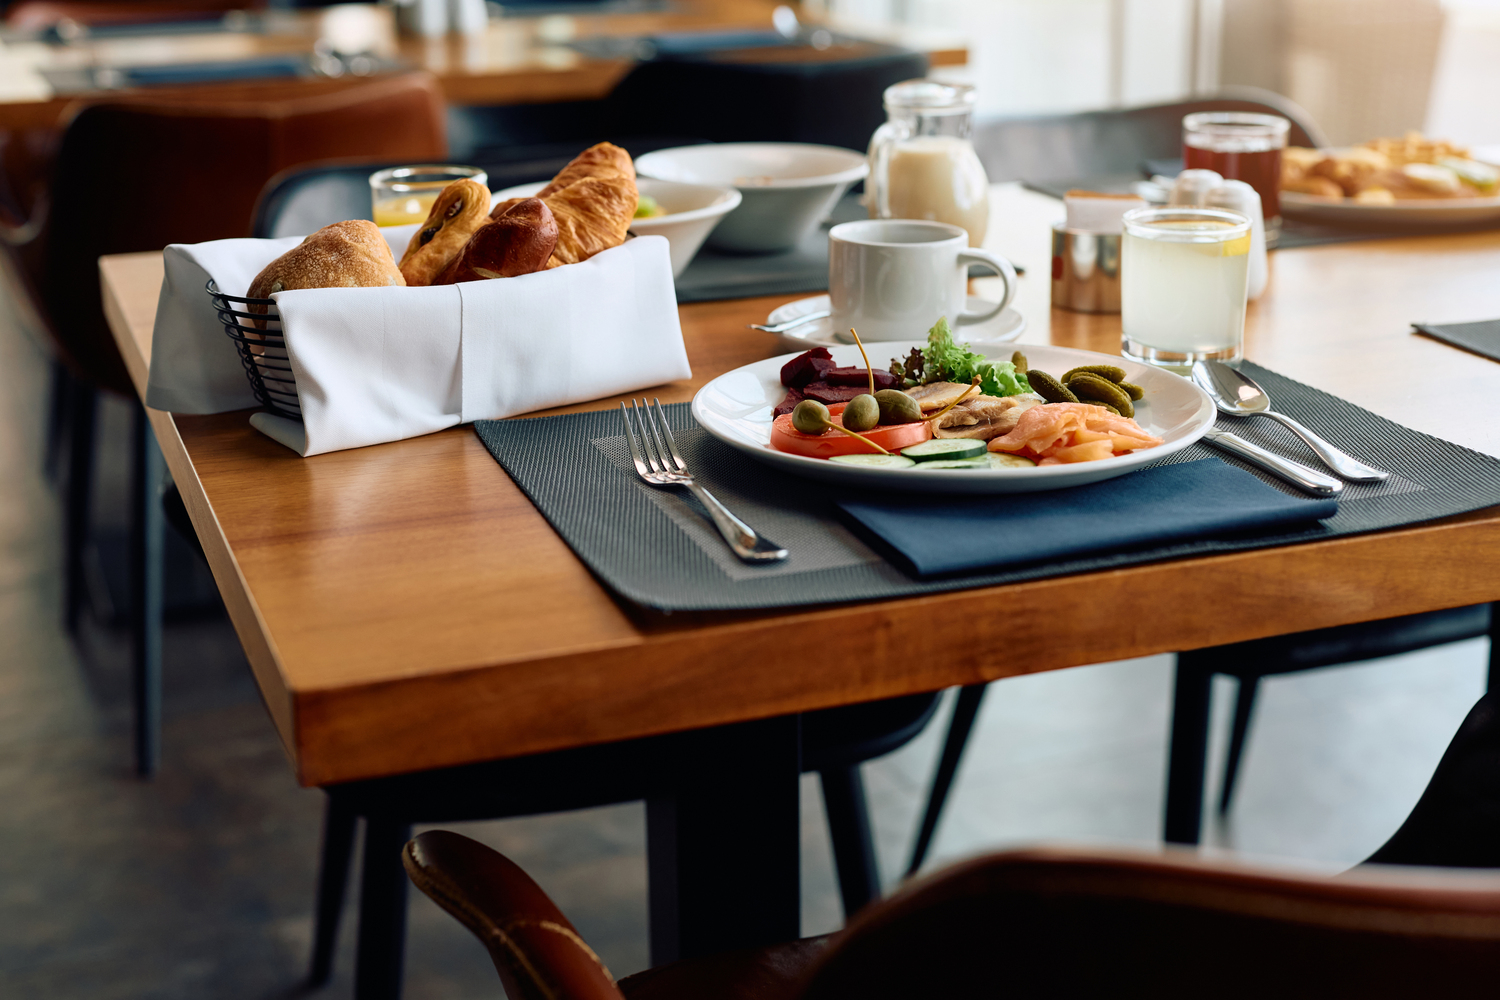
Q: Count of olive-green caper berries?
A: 3